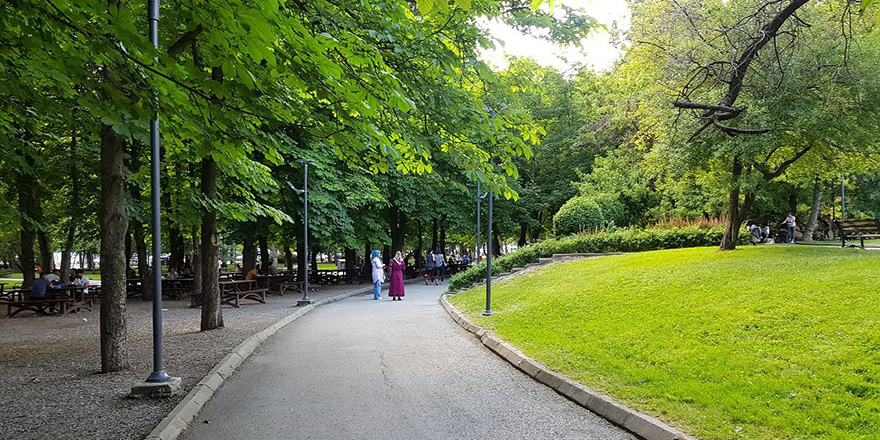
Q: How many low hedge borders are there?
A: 1